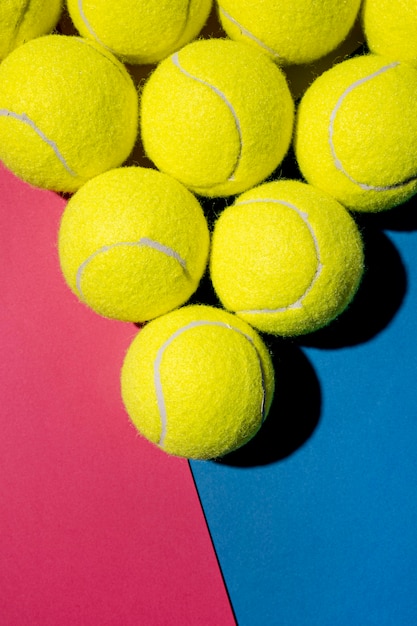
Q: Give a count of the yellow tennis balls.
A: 10